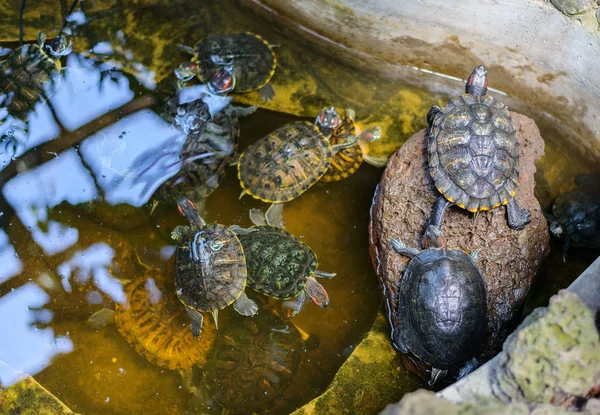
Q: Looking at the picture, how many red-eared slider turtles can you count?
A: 12